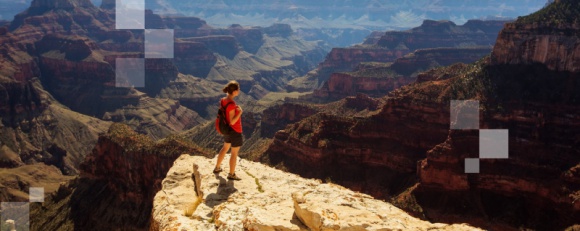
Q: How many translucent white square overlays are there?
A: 8